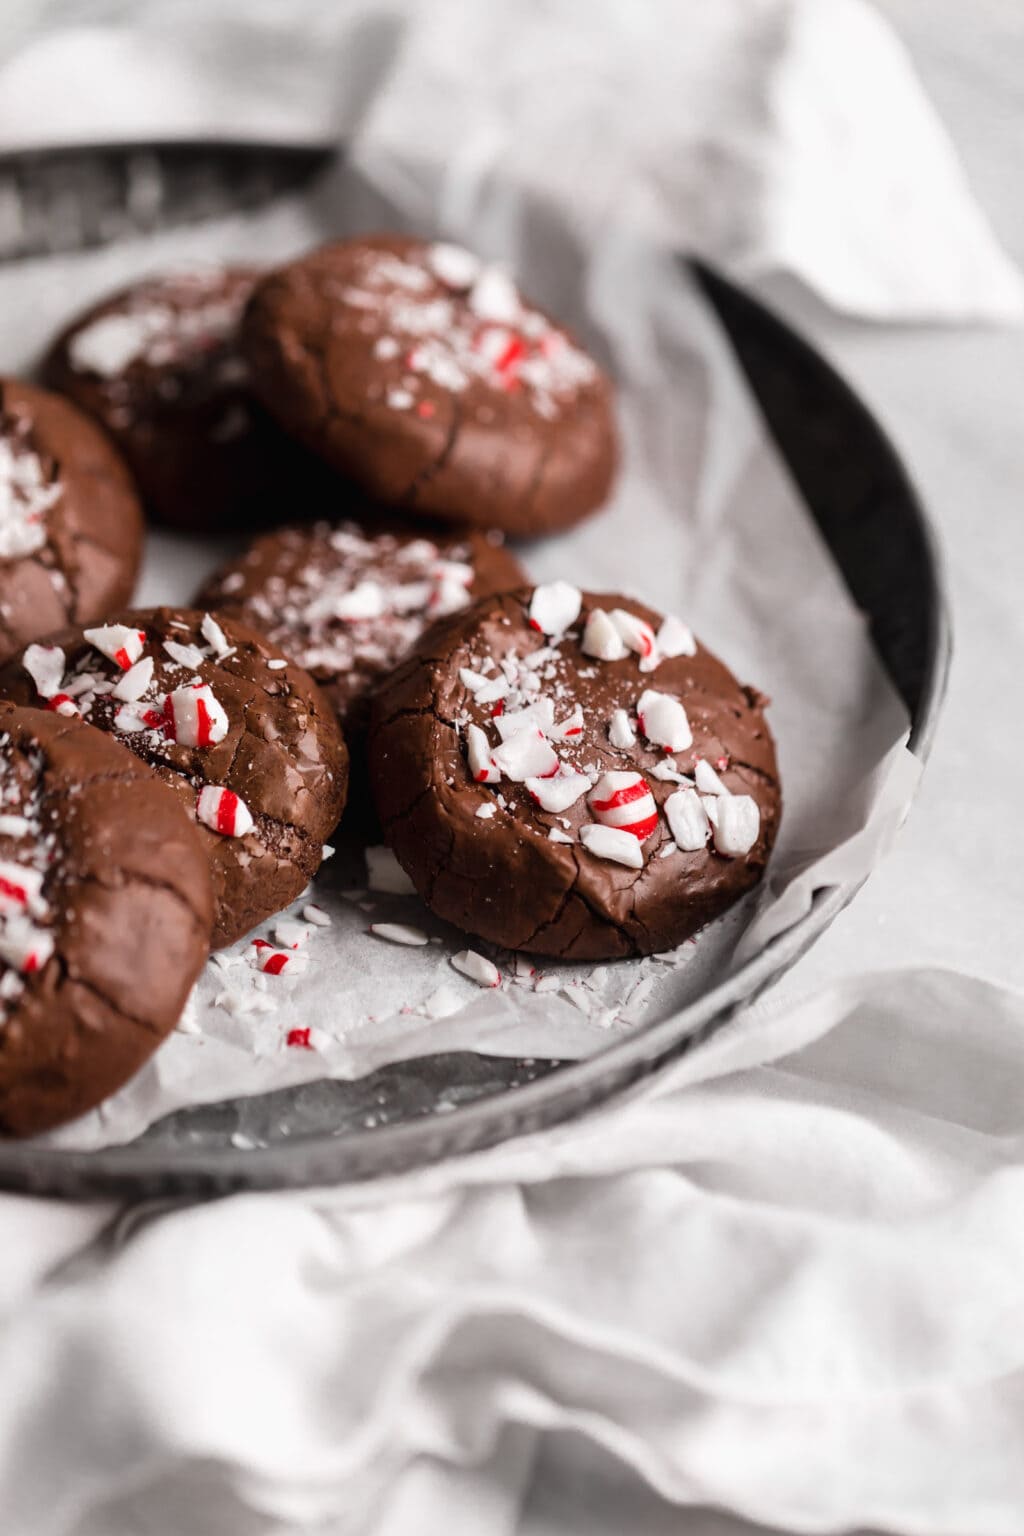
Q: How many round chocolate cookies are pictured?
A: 7